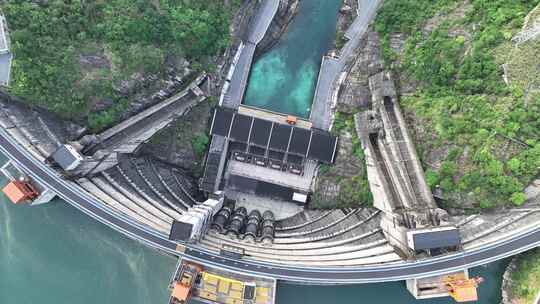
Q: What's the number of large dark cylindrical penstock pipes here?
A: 4